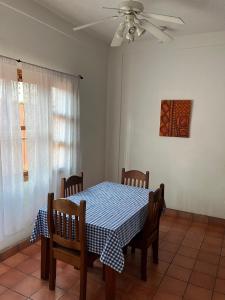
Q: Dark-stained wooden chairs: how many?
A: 4